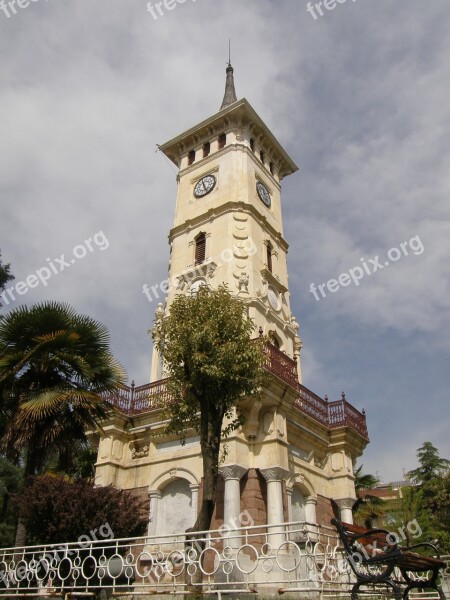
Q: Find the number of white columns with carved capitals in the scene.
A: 3